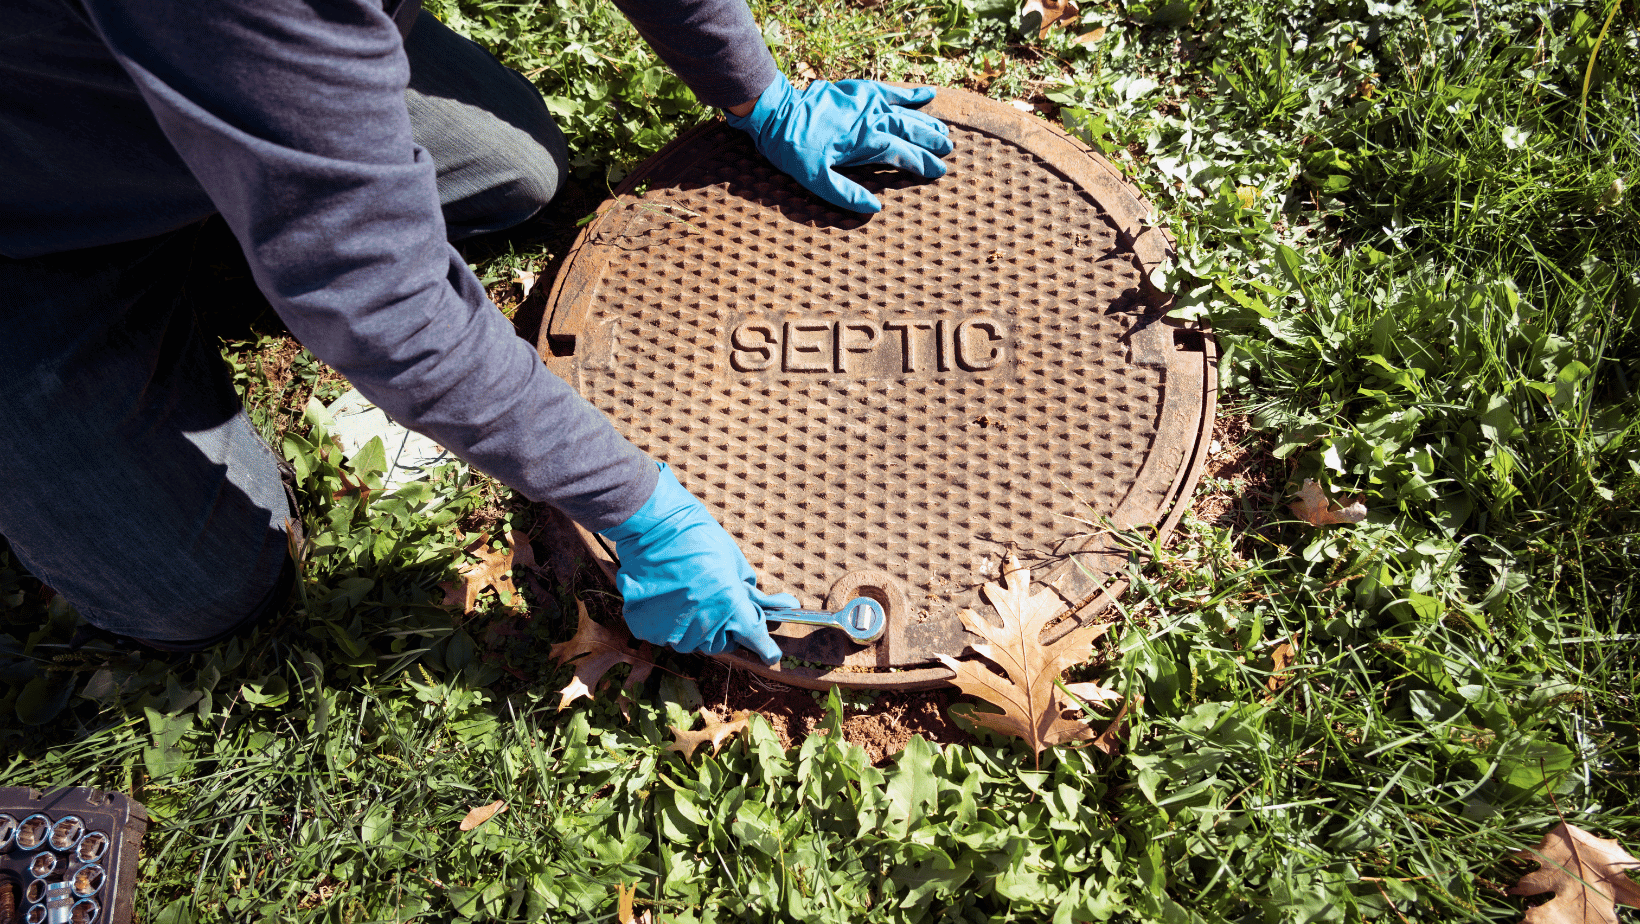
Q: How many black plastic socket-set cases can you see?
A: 1